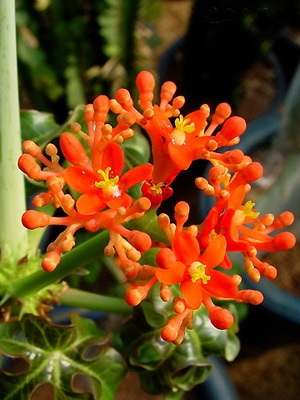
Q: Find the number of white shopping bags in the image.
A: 0